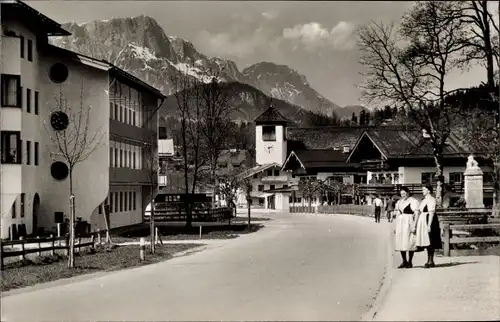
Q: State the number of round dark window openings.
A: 3